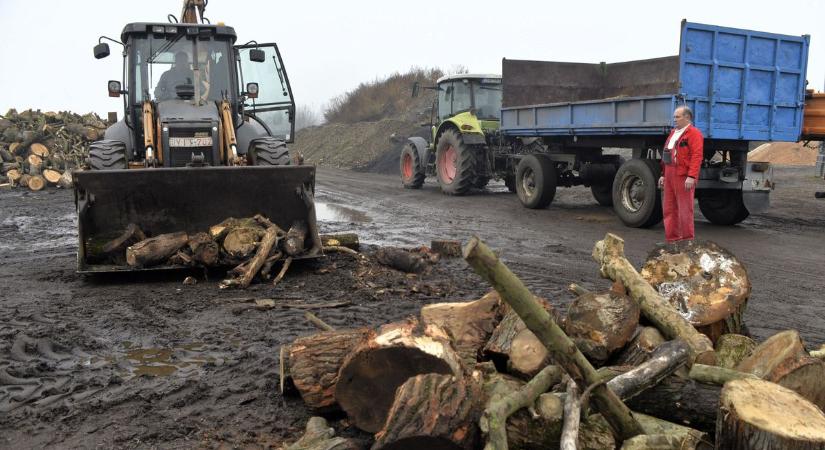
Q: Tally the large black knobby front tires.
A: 2